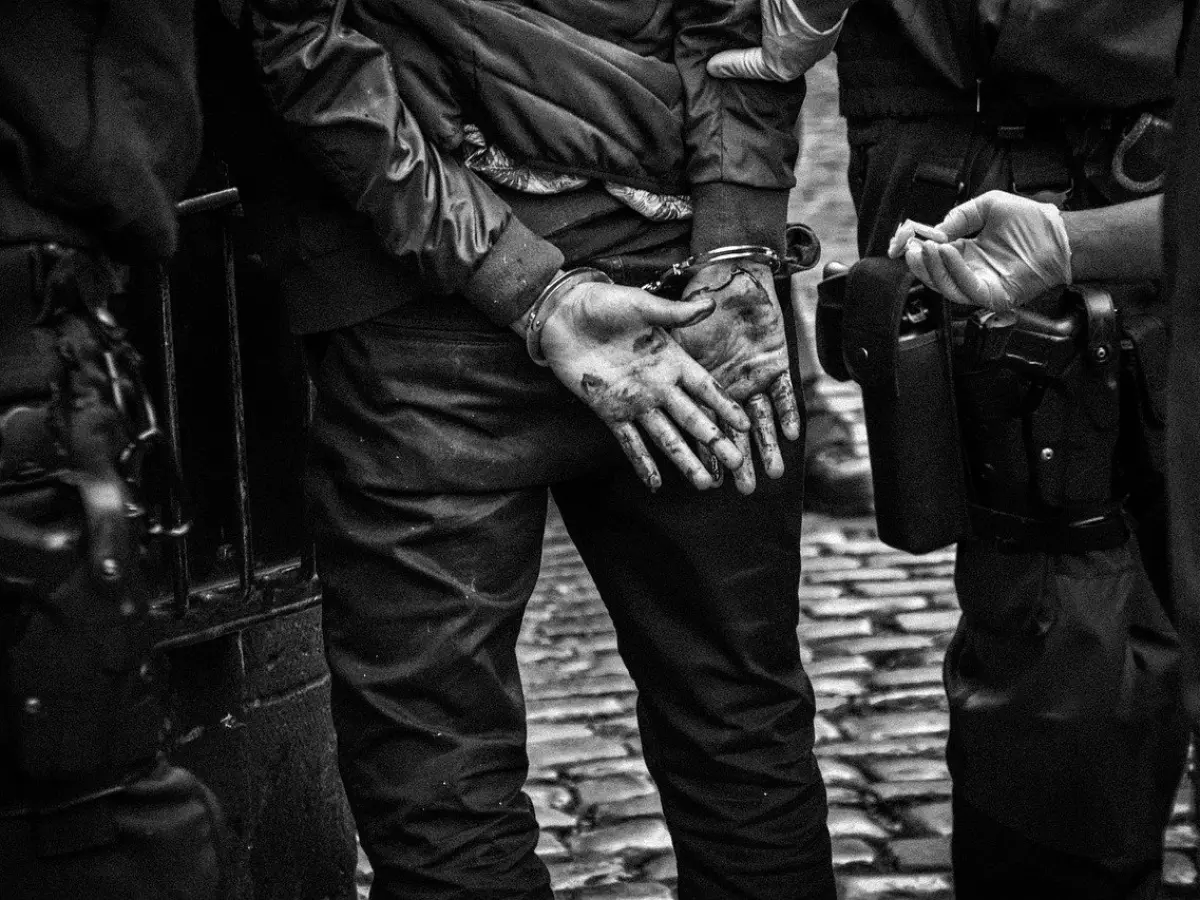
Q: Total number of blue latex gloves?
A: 0